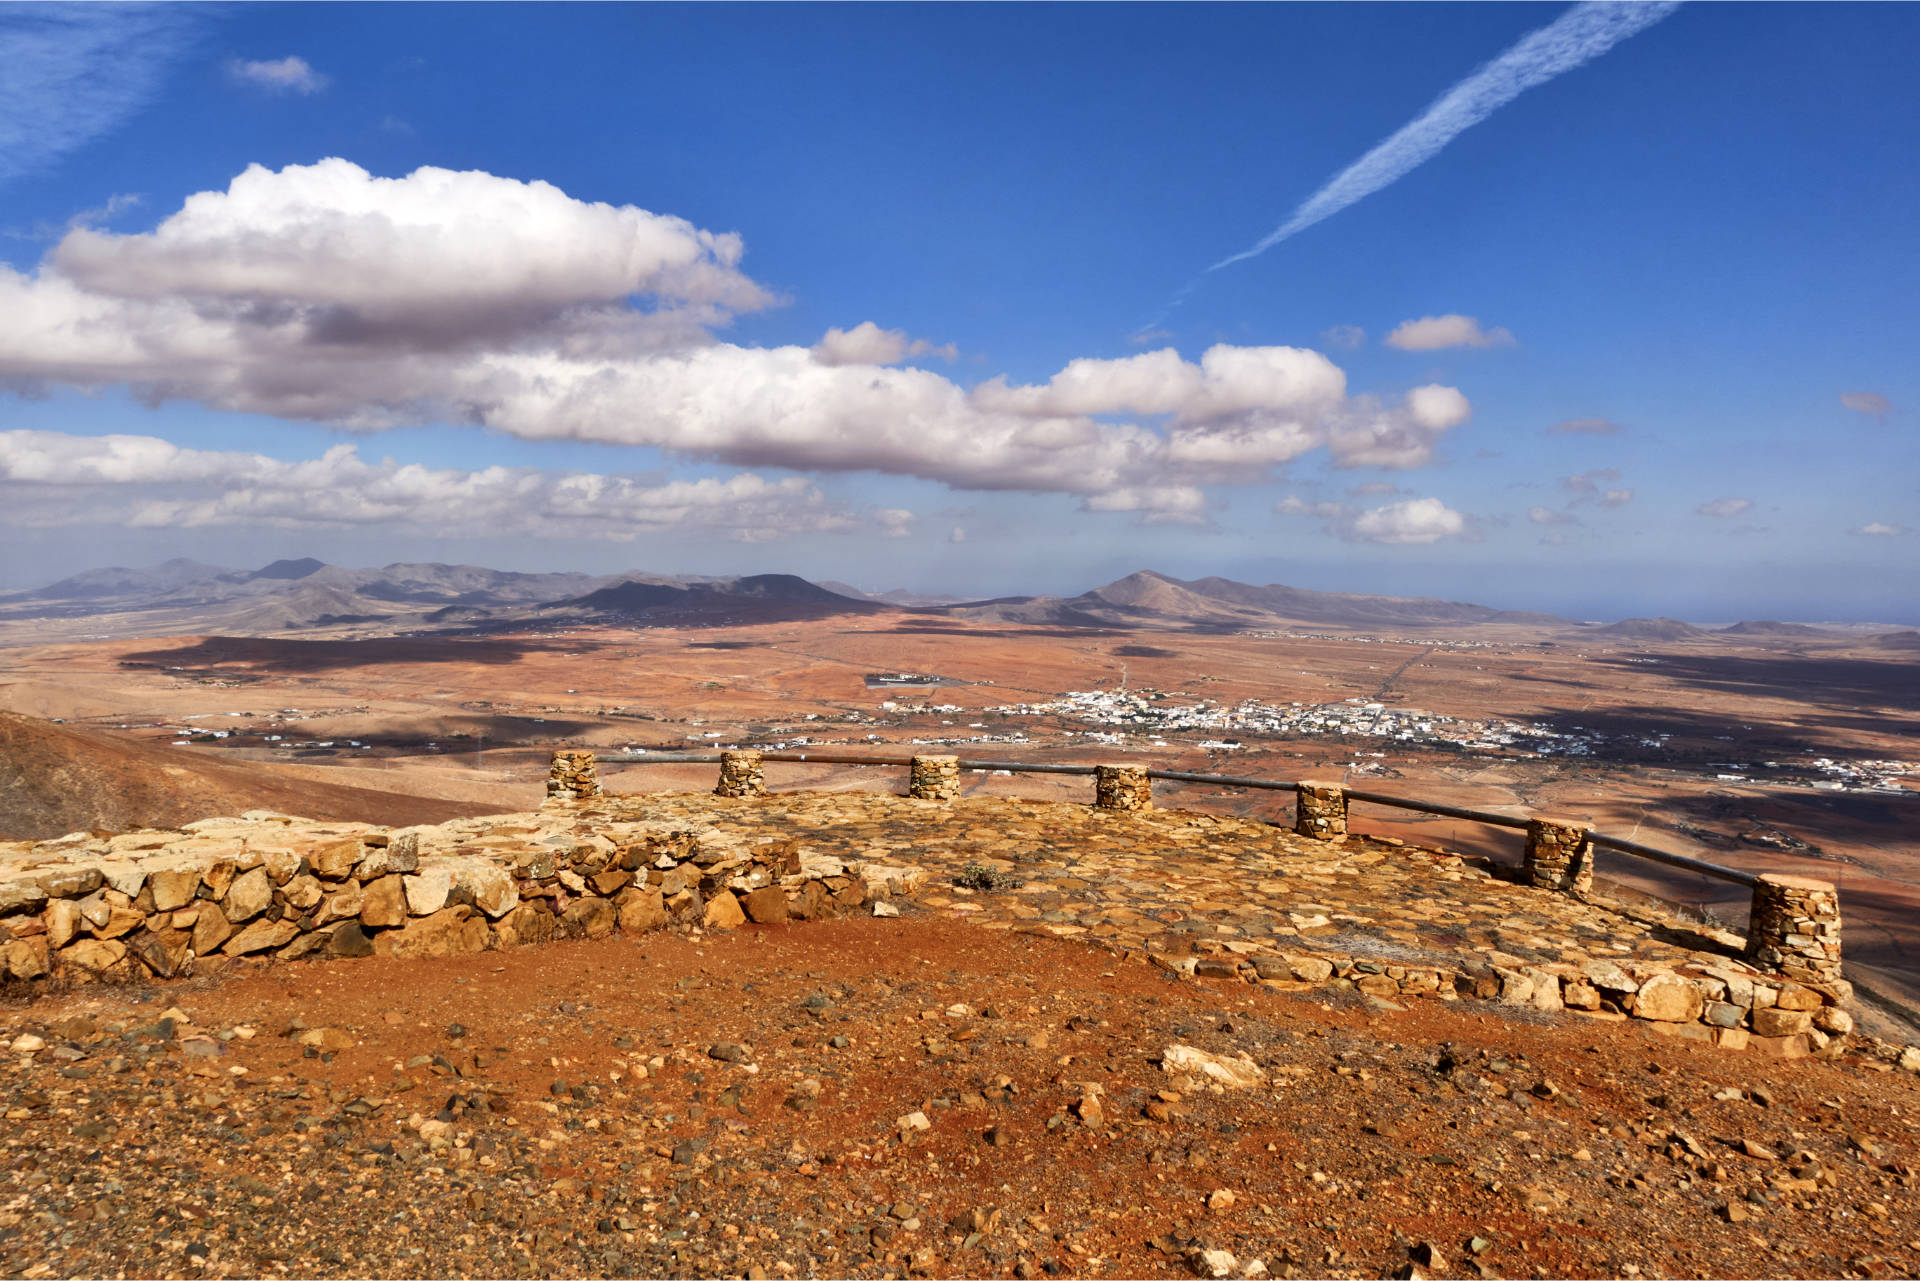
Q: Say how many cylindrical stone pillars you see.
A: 7